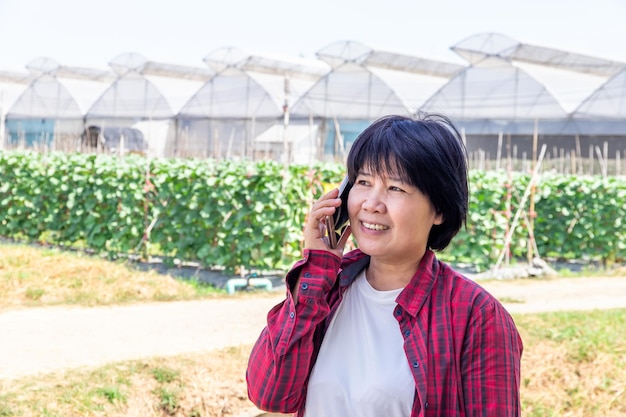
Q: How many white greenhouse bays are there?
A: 6